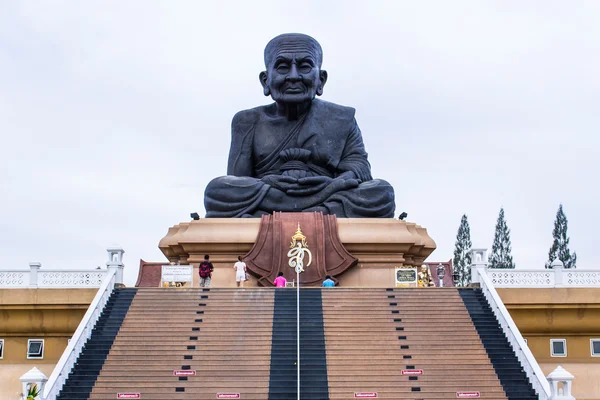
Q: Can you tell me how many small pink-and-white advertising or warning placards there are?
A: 6